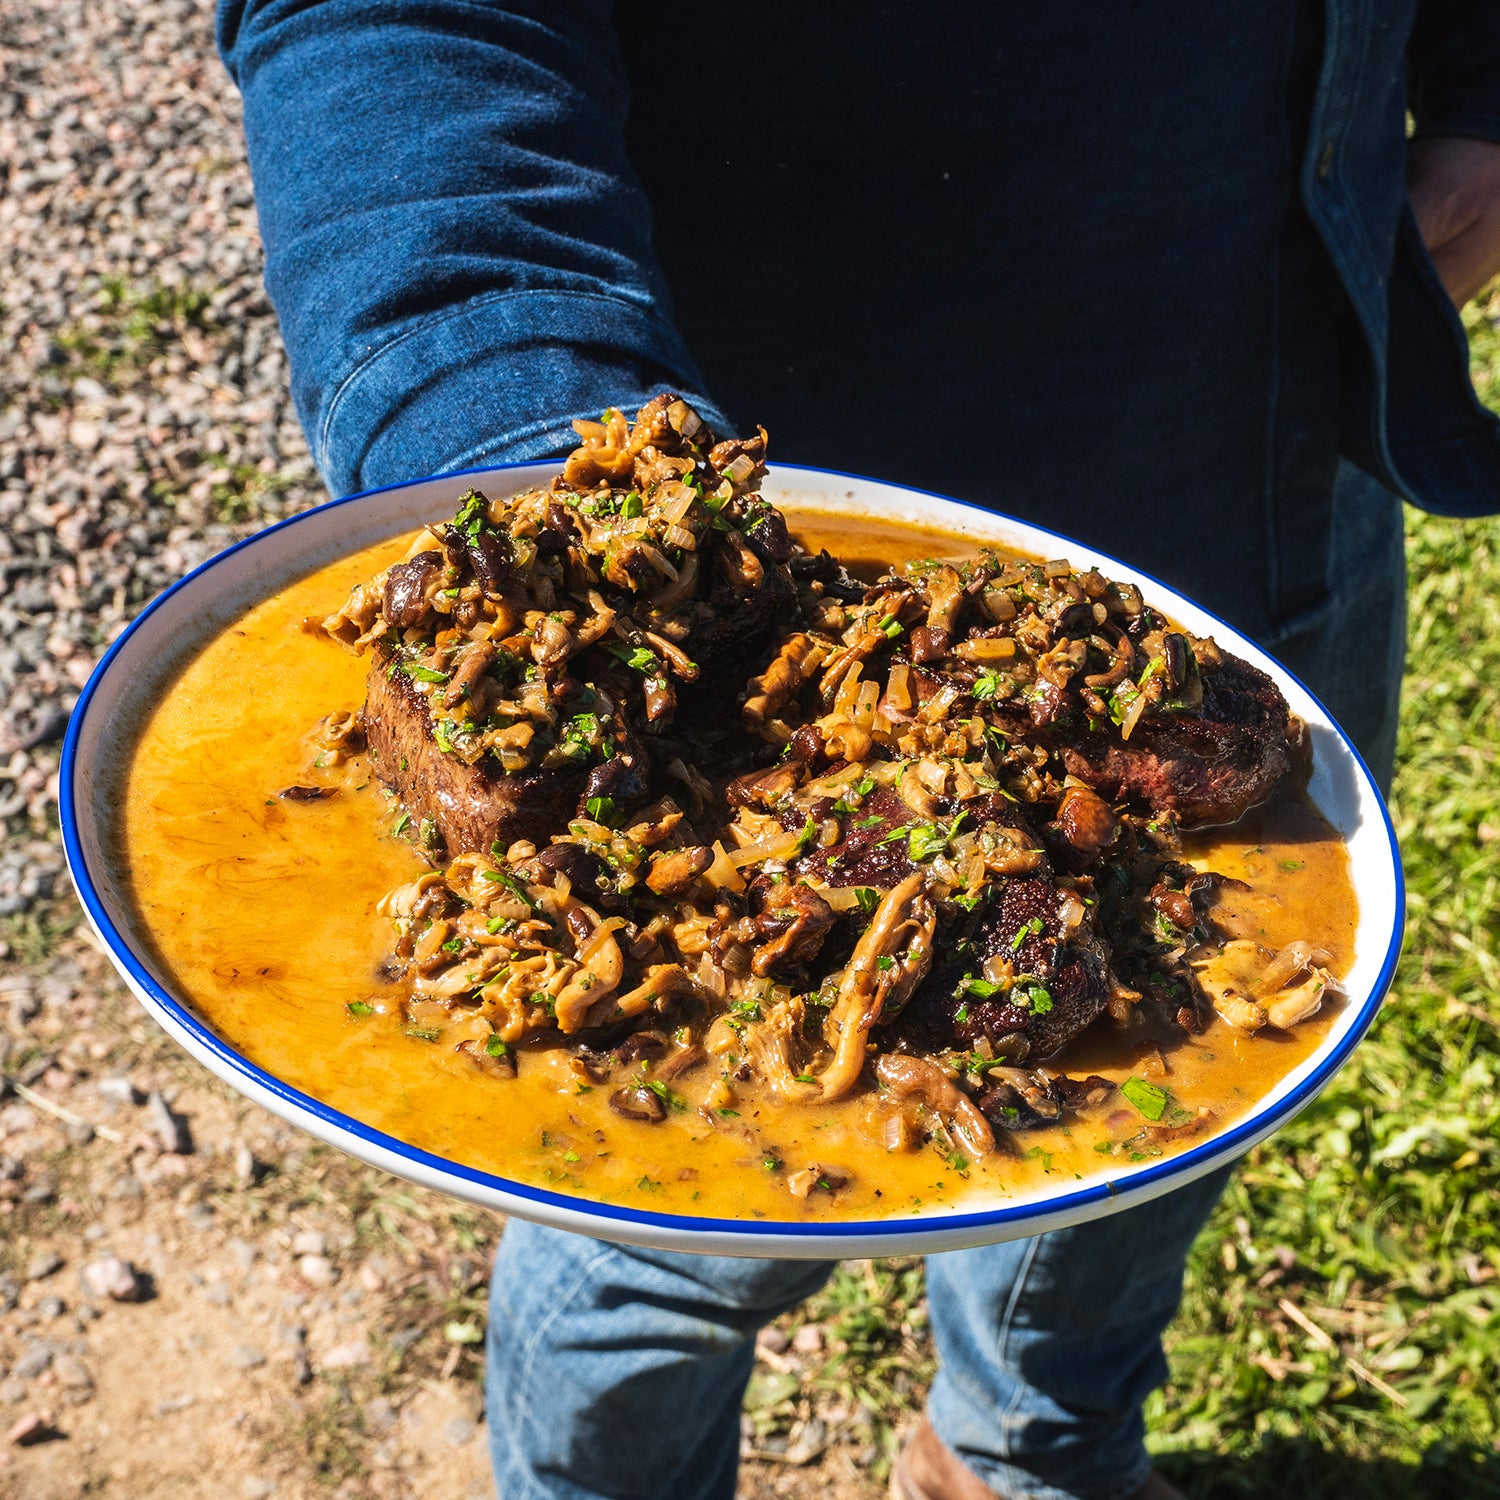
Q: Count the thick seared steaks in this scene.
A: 4